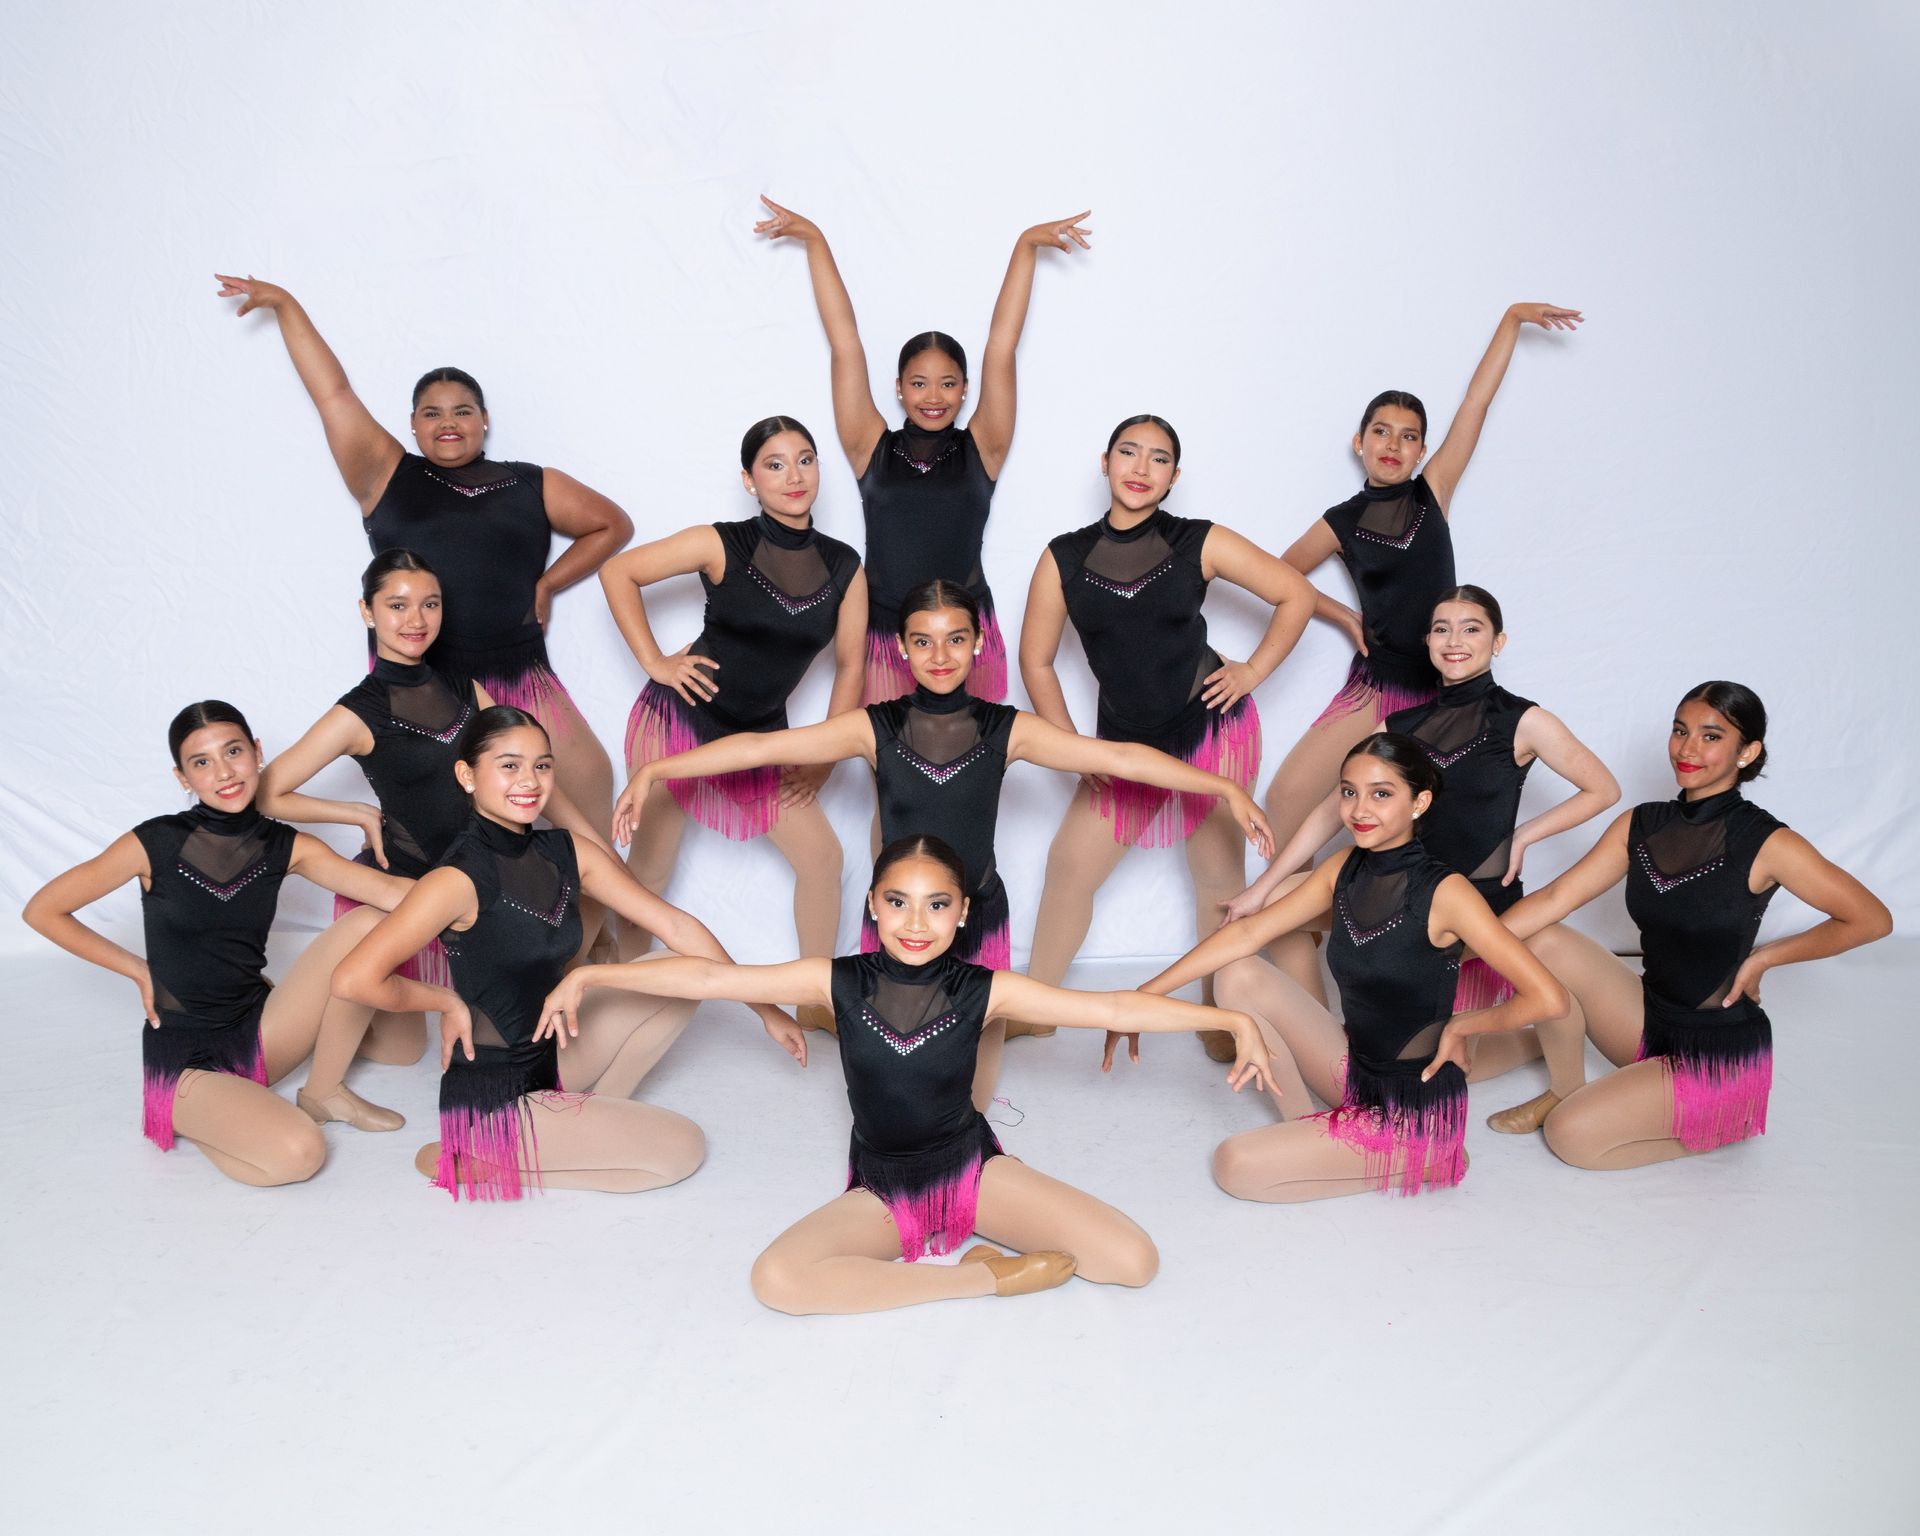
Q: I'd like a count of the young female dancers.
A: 13